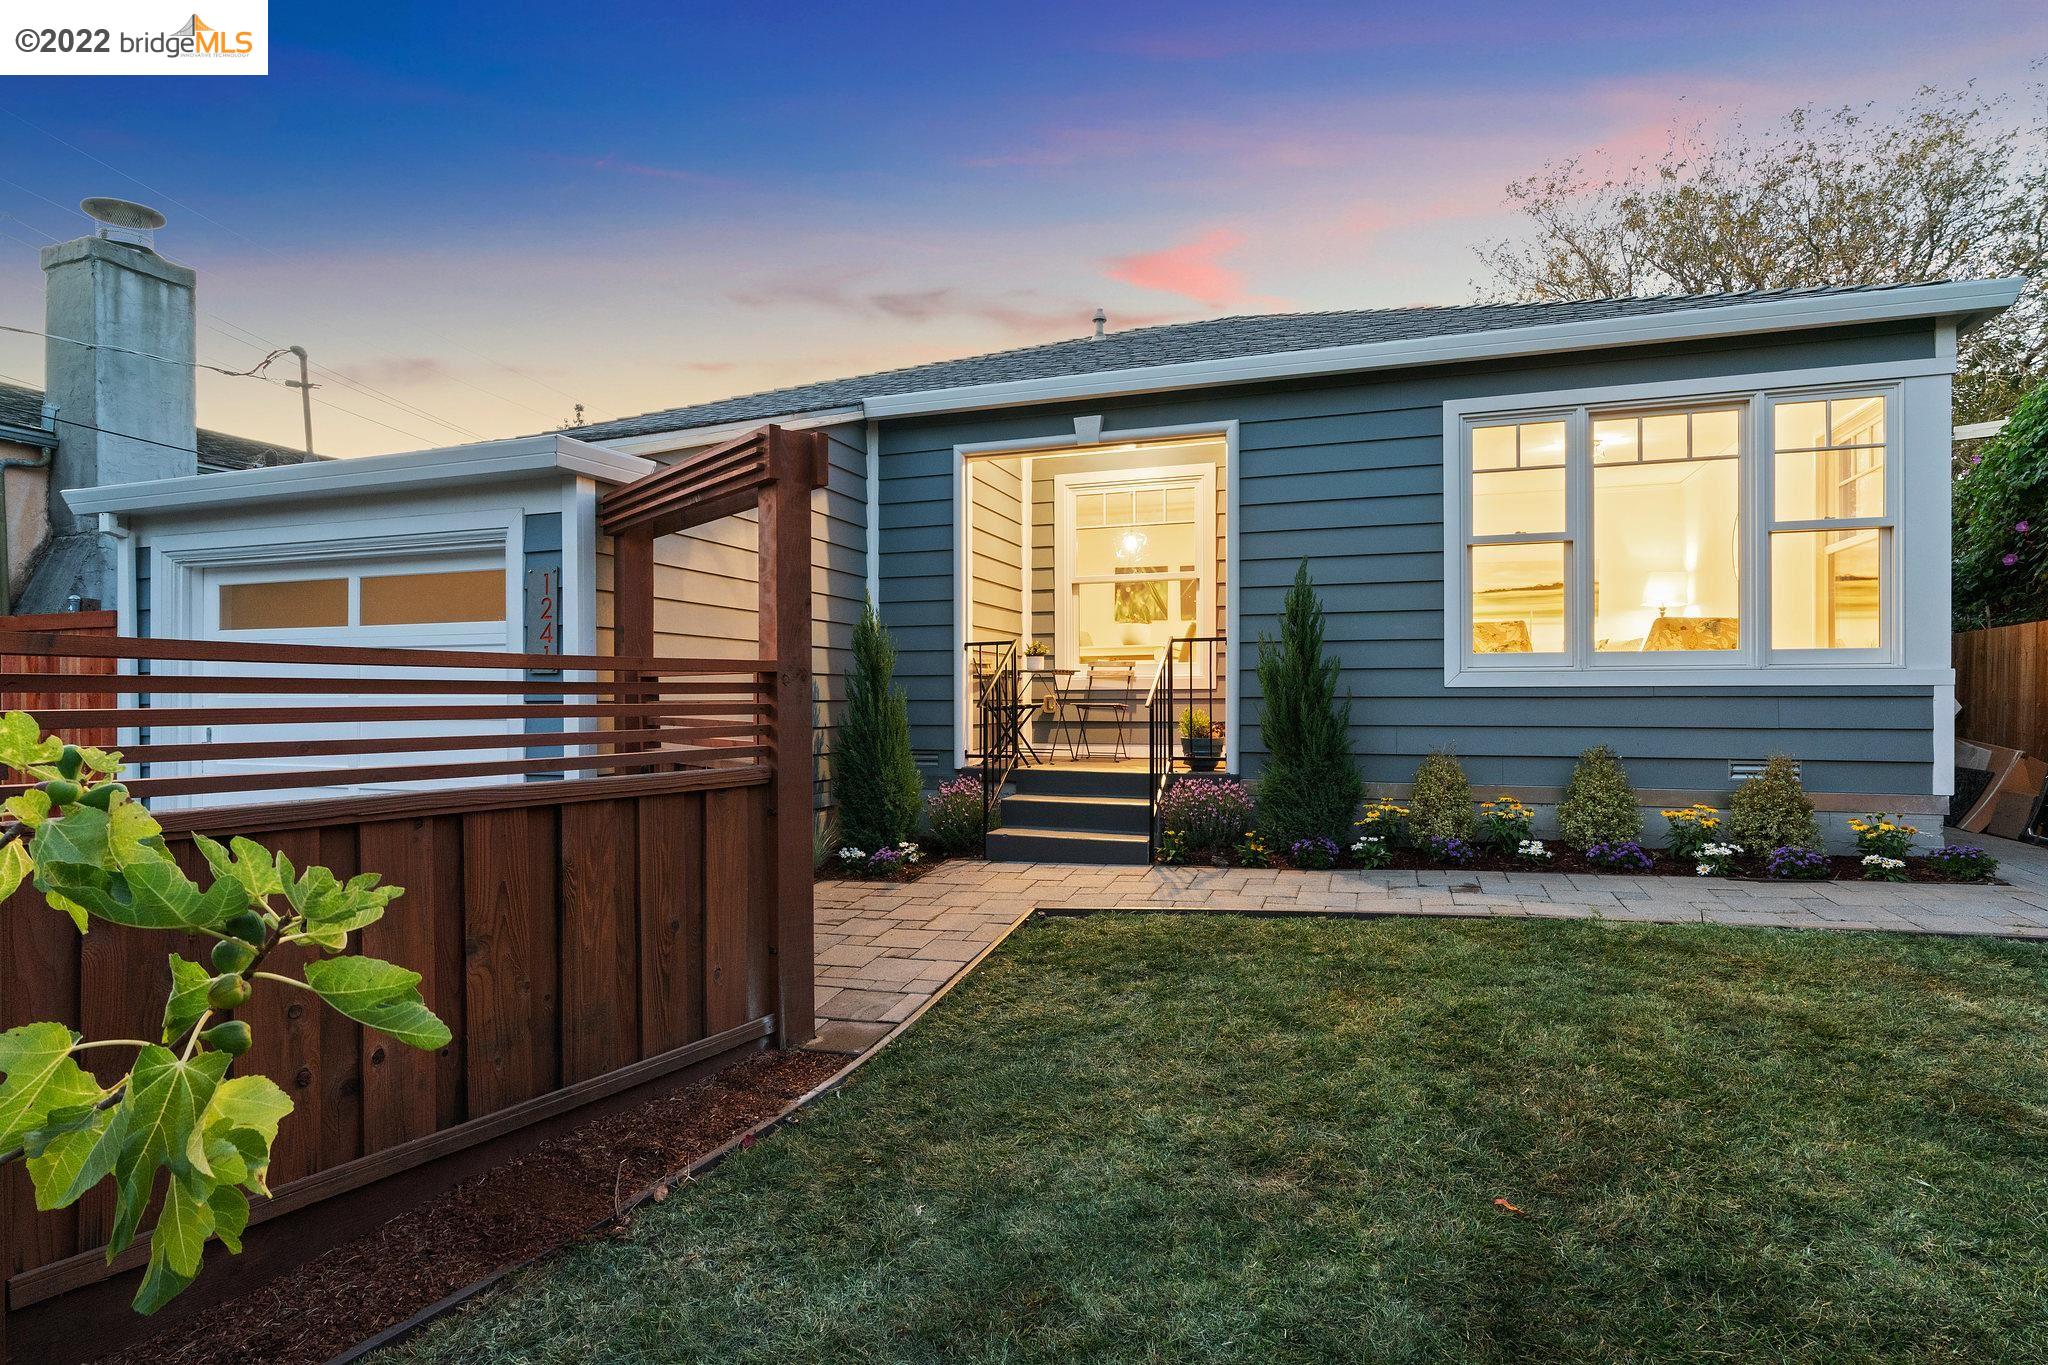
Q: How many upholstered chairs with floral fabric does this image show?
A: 2